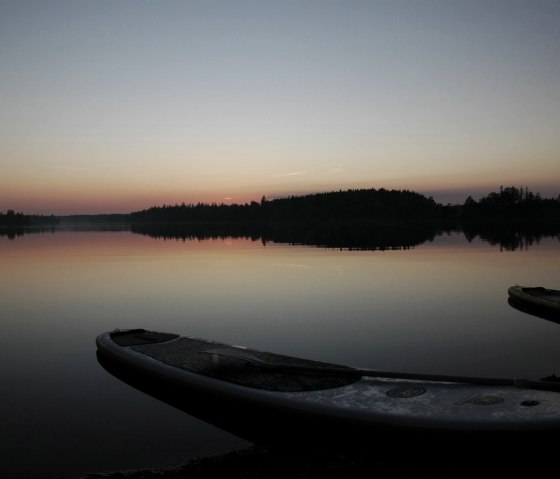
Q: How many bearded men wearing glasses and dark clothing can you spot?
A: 0